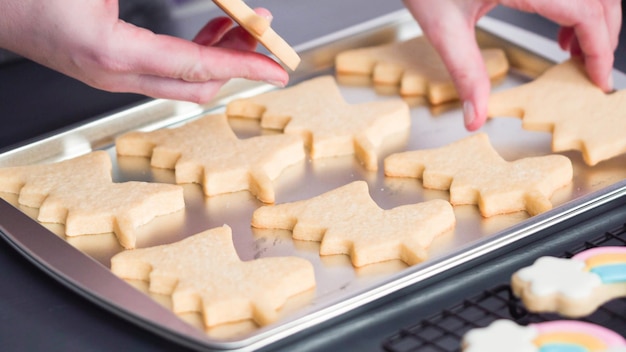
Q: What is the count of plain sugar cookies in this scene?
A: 9